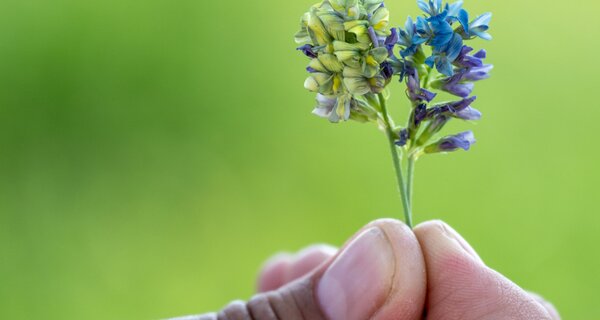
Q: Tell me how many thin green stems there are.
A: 2